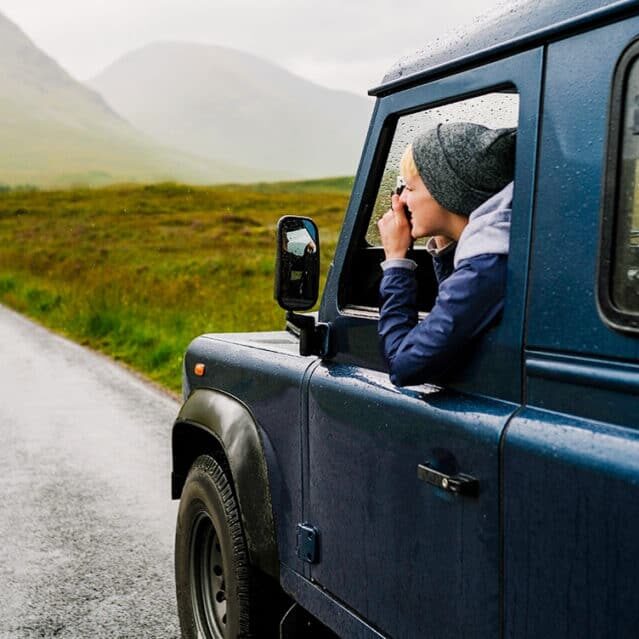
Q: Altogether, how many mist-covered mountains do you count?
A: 2